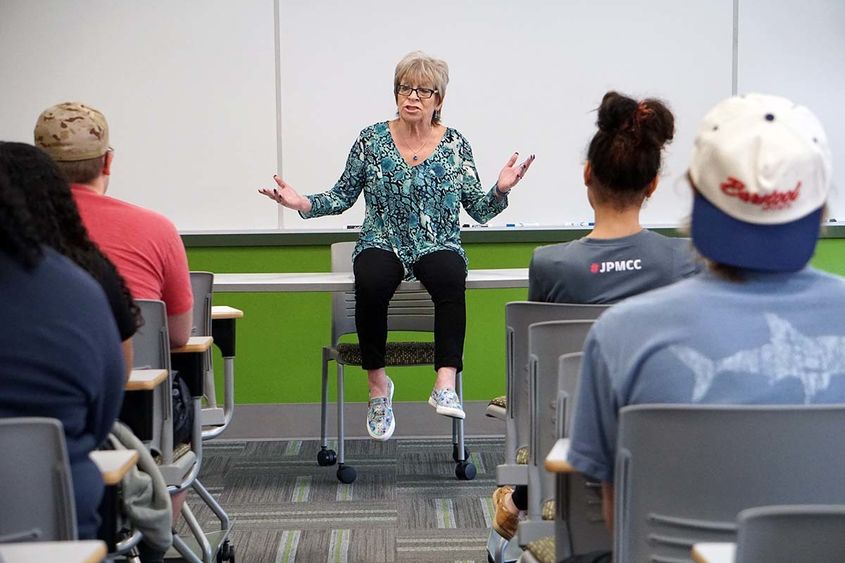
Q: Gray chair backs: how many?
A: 9